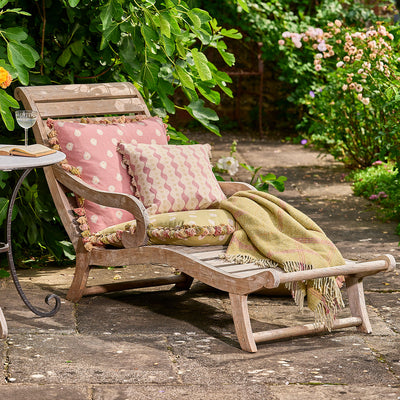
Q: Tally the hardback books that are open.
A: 1